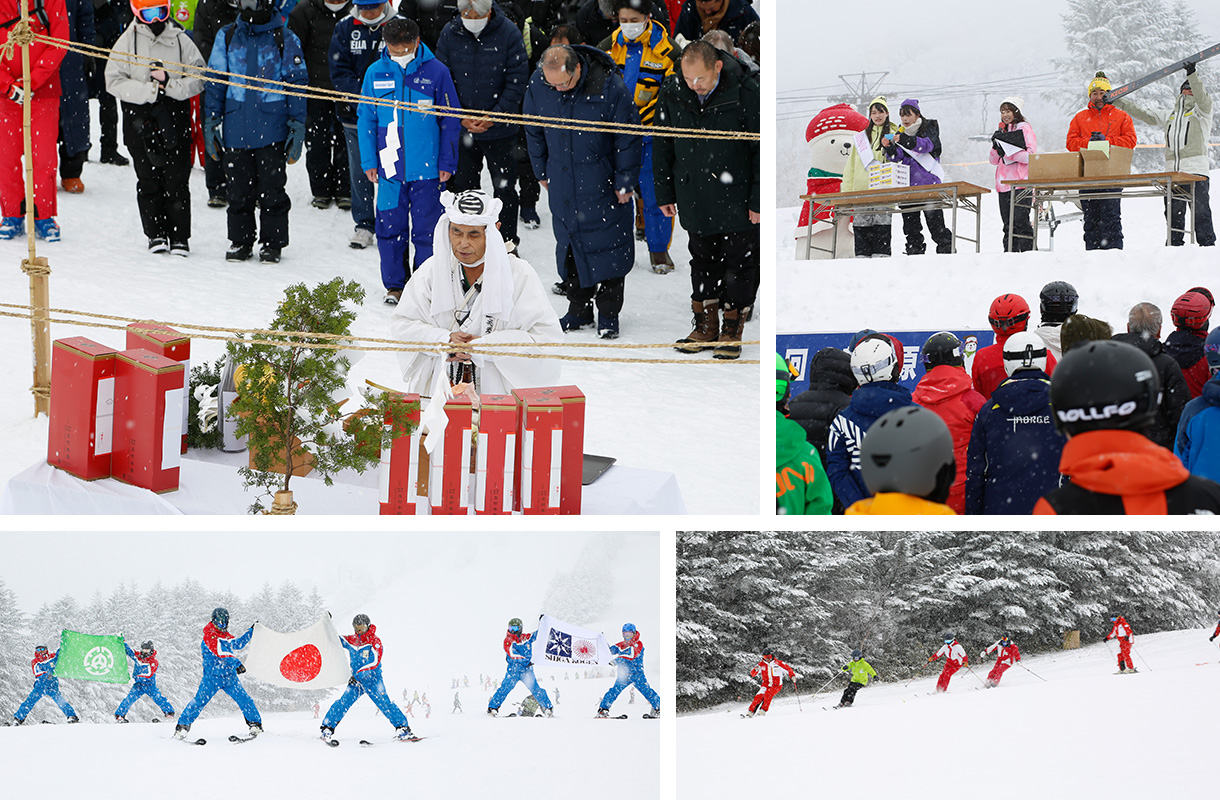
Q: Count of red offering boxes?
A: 8